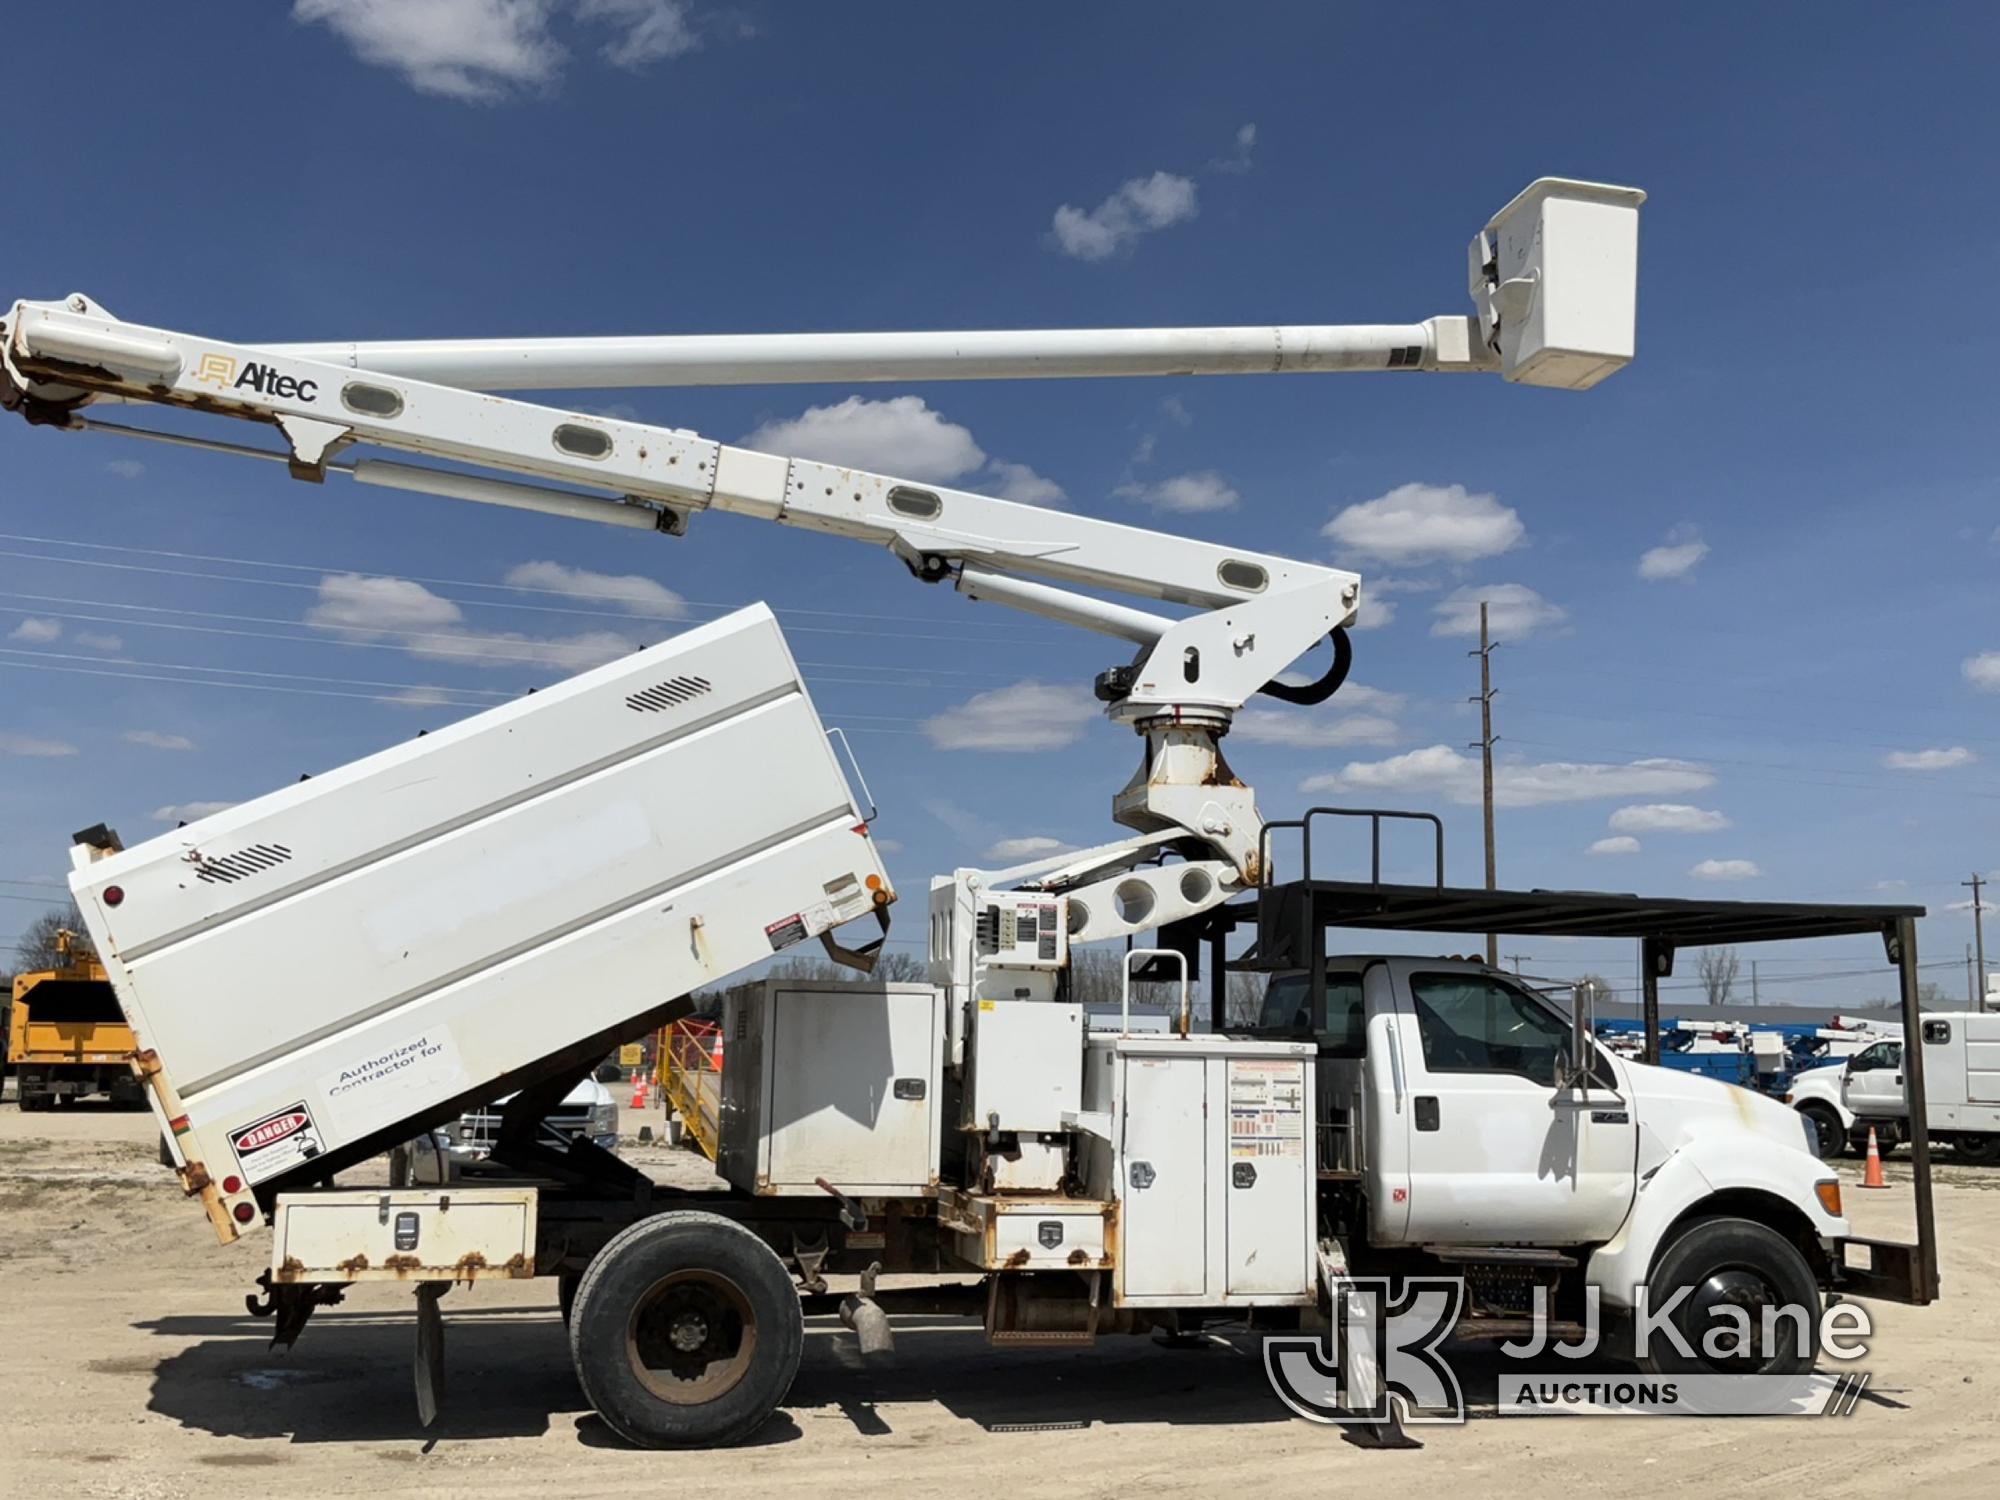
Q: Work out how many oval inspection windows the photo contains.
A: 4